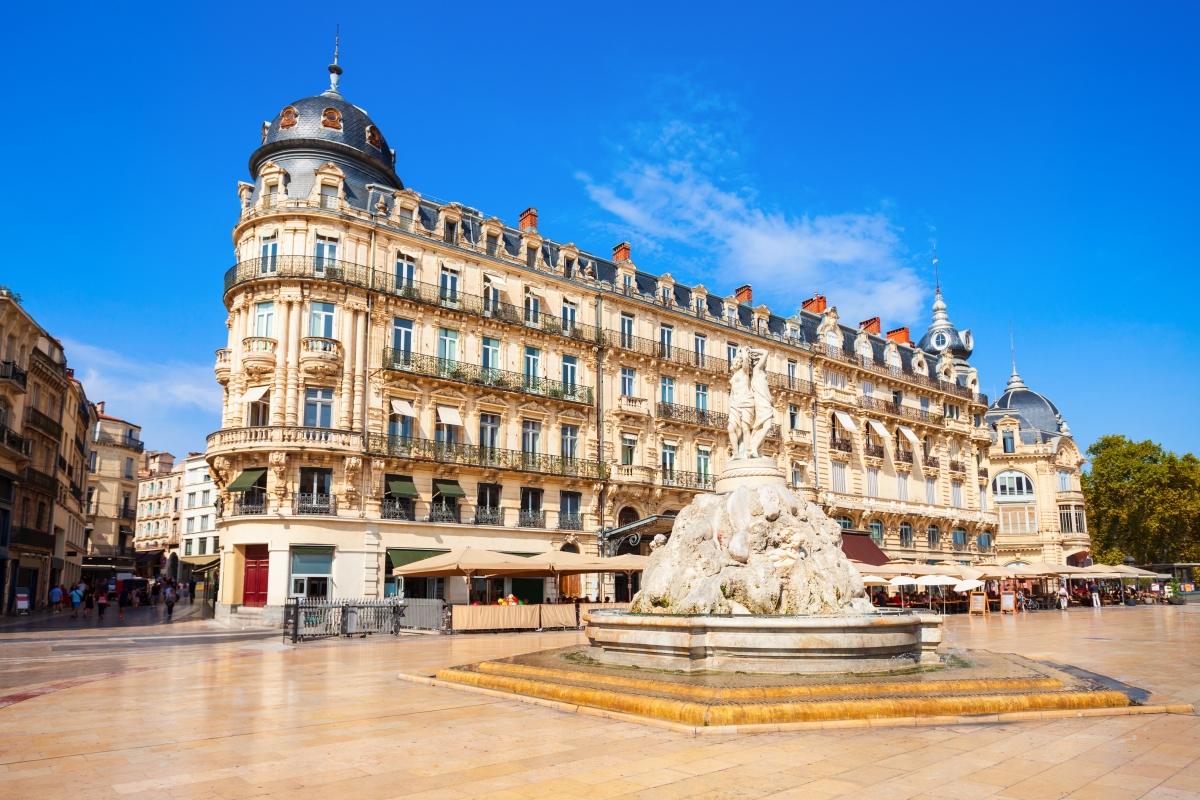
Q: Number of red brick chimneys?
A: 6